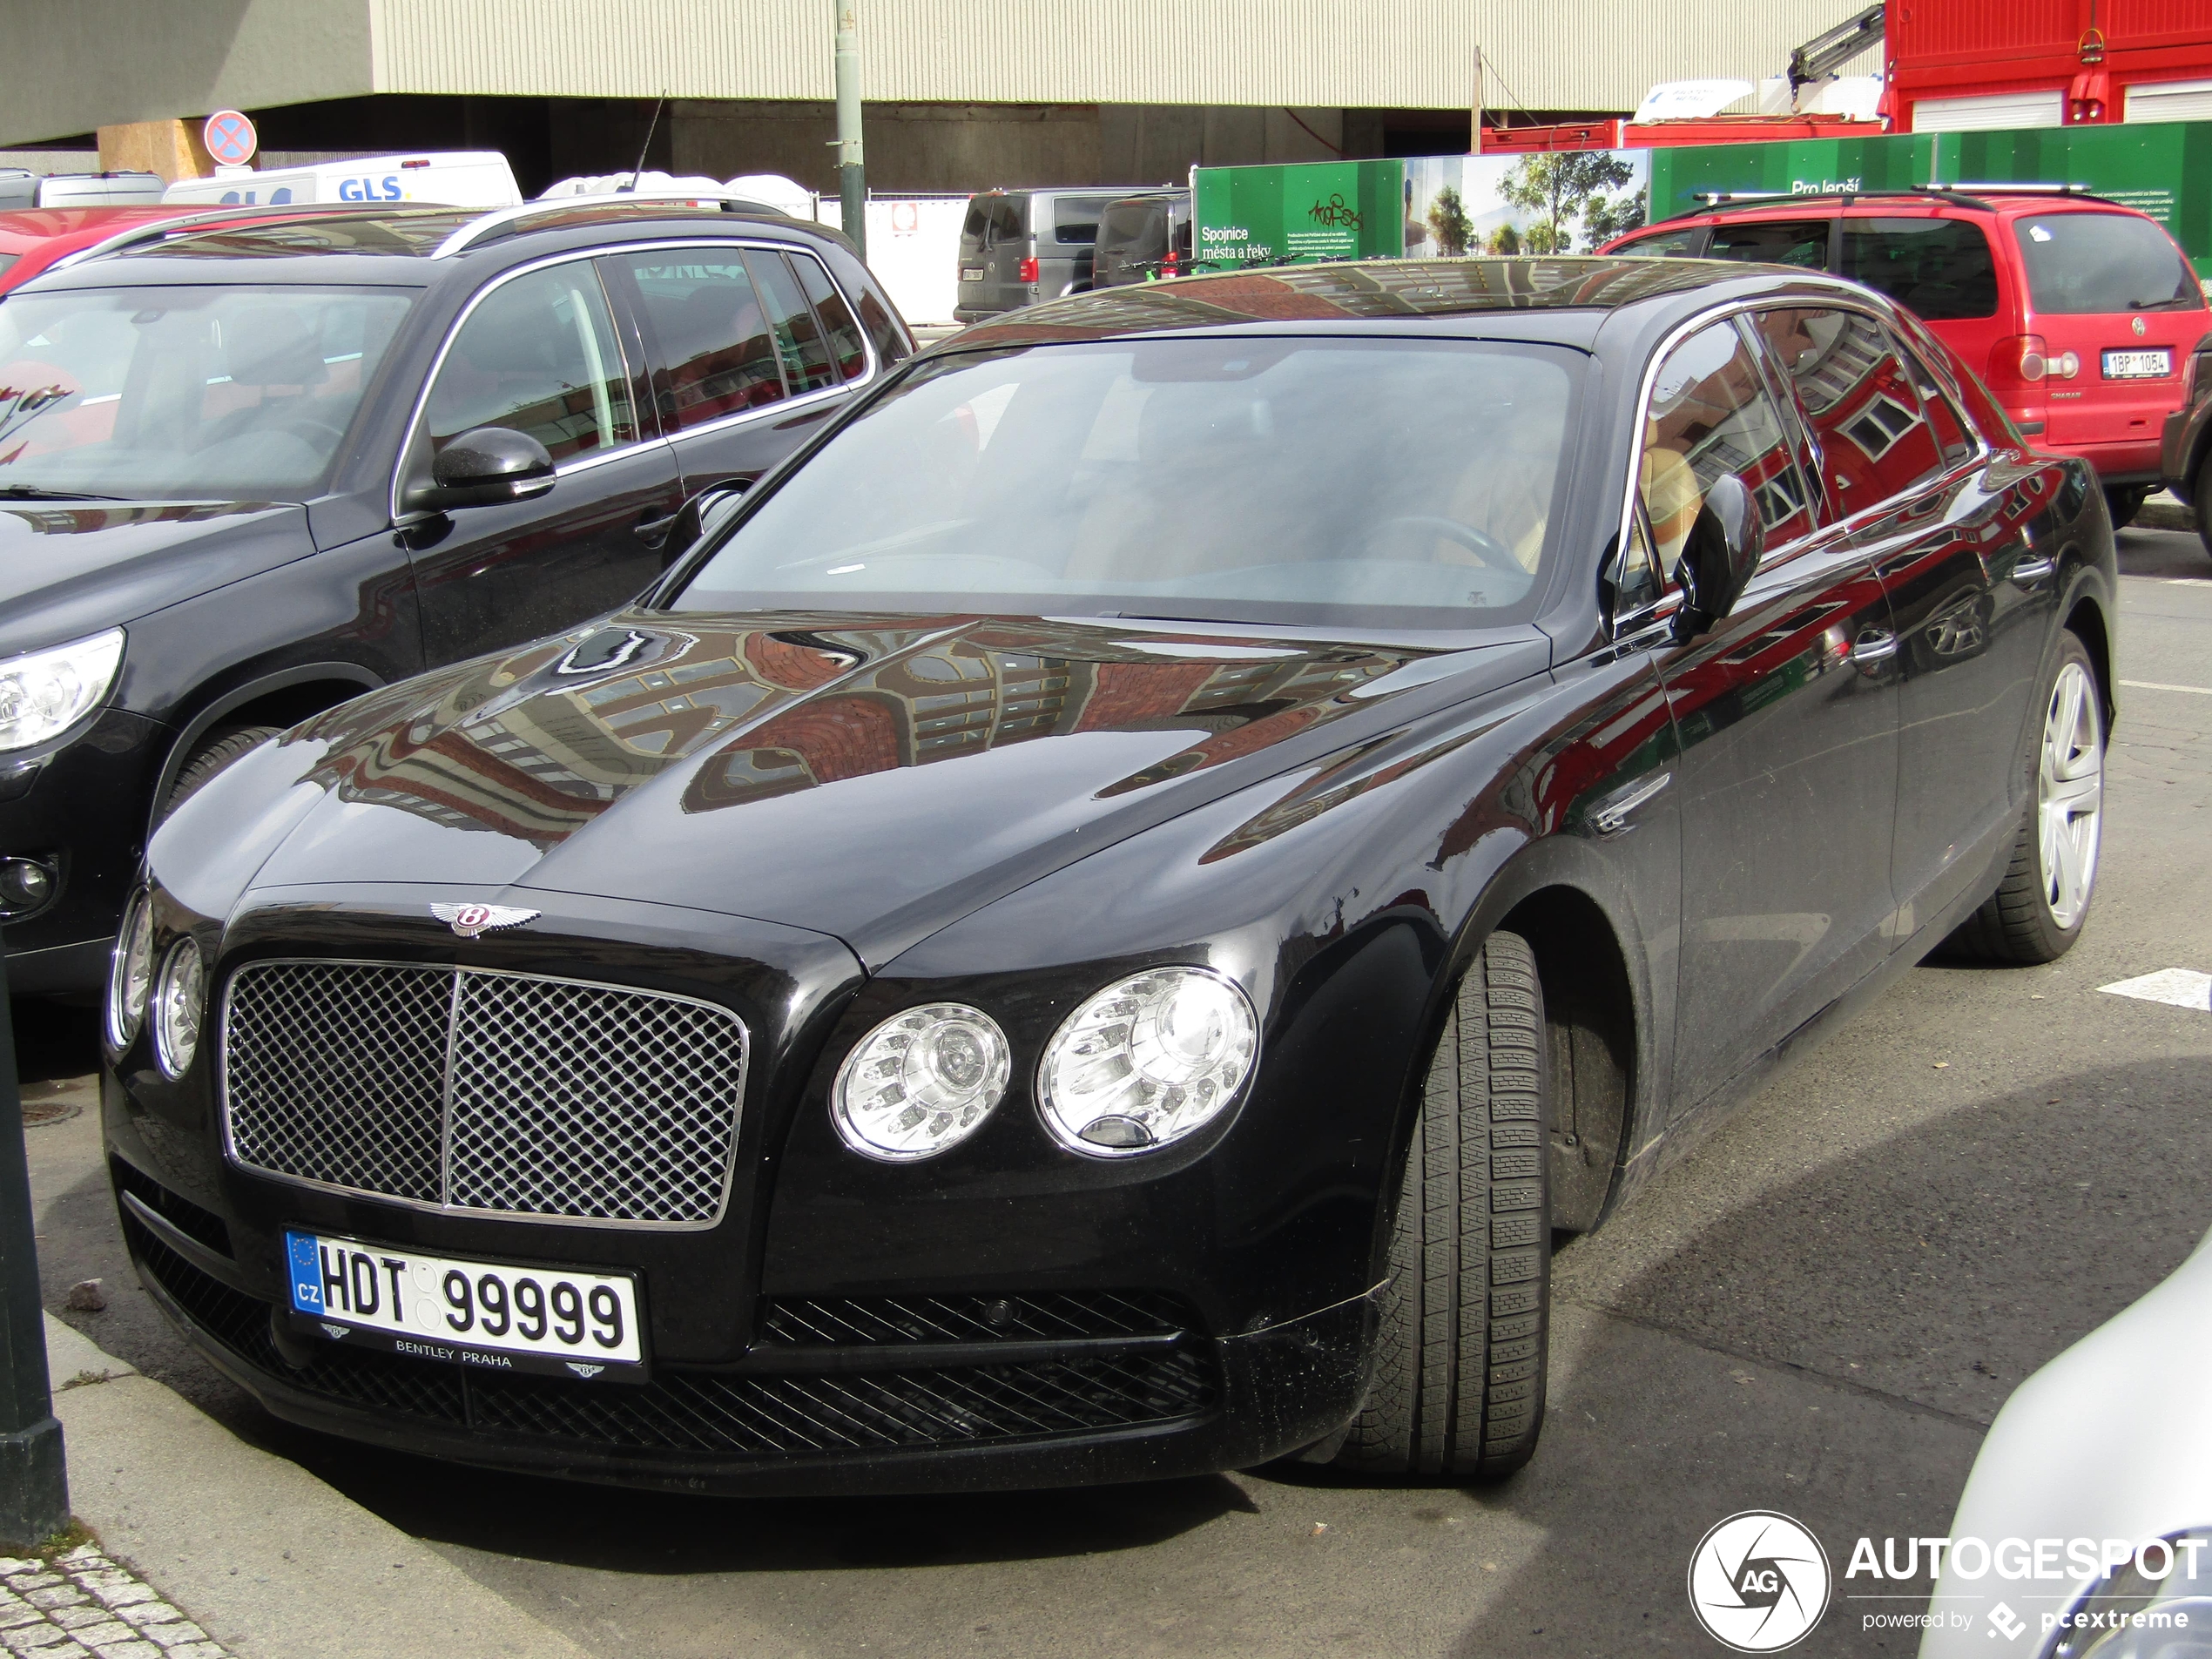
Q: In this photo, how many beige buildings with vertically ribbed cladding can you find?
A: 1